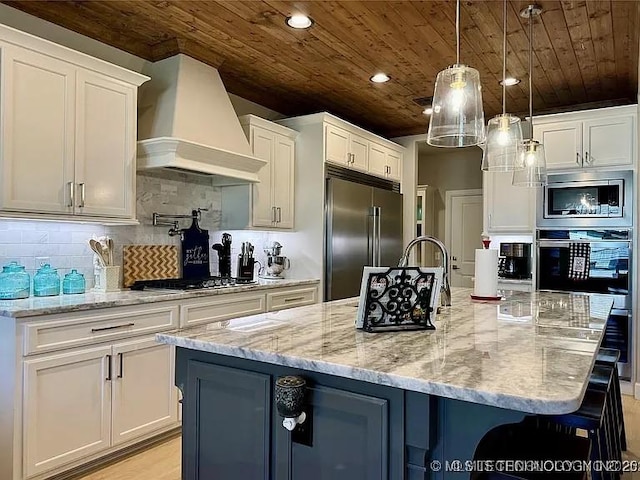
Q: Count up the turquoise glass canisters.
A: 3